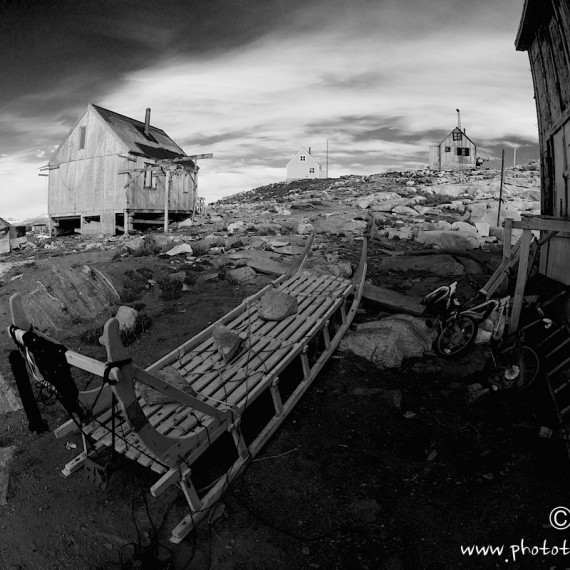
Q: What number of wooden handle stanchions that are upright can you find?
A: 2